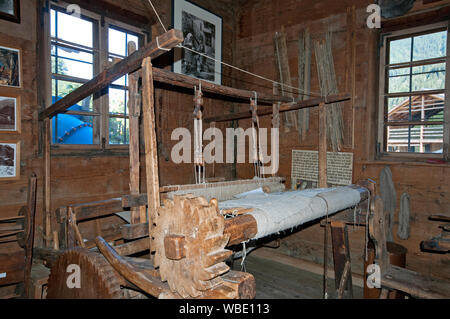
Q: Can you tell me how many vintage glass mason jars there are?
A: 0